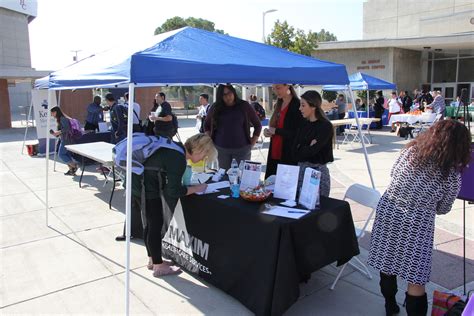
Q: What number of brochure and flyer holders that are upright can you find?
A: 3